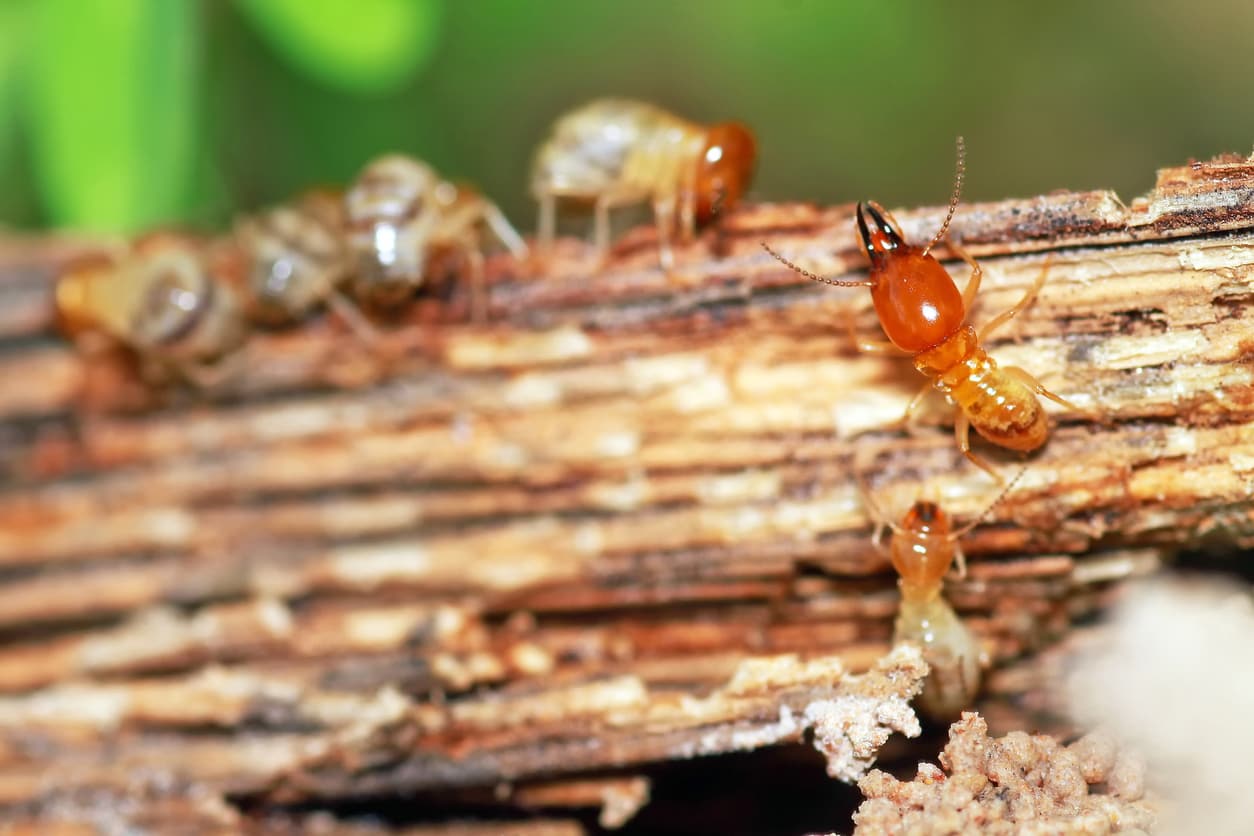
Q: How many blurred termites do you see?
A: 4